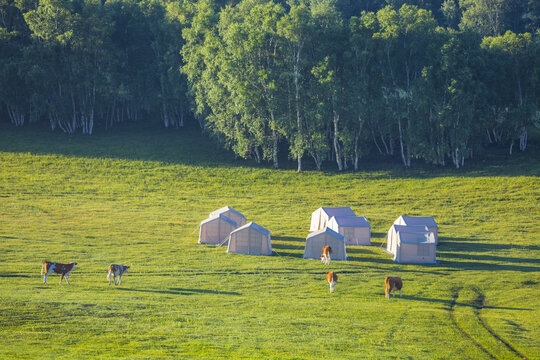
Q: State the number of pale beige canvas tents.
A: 9